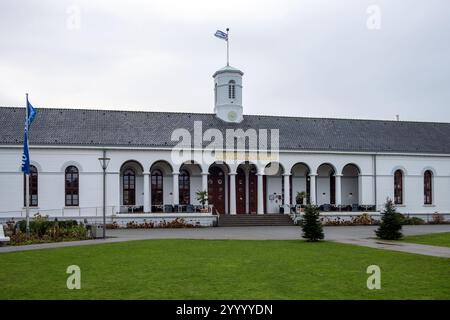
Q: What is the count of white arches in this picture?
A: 9